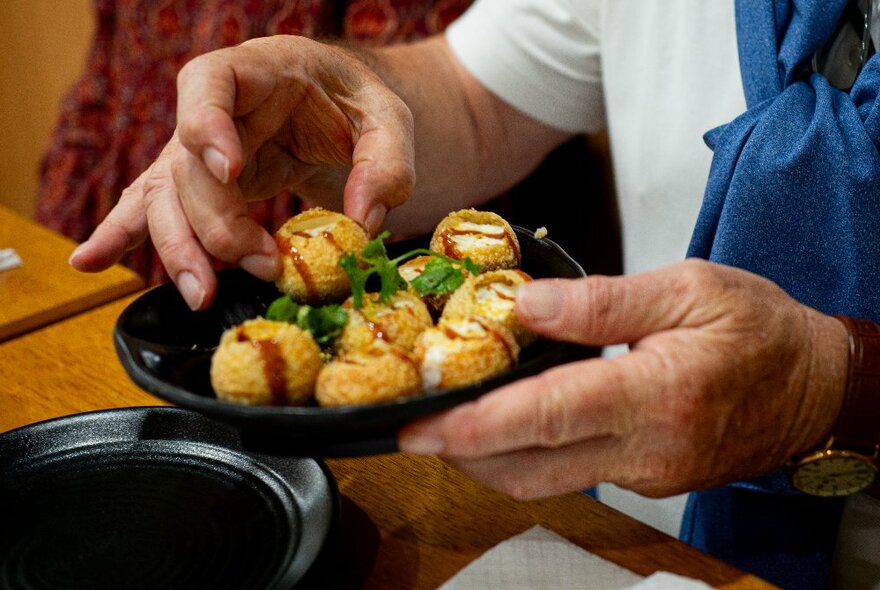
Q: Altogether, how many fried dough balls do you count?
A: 8